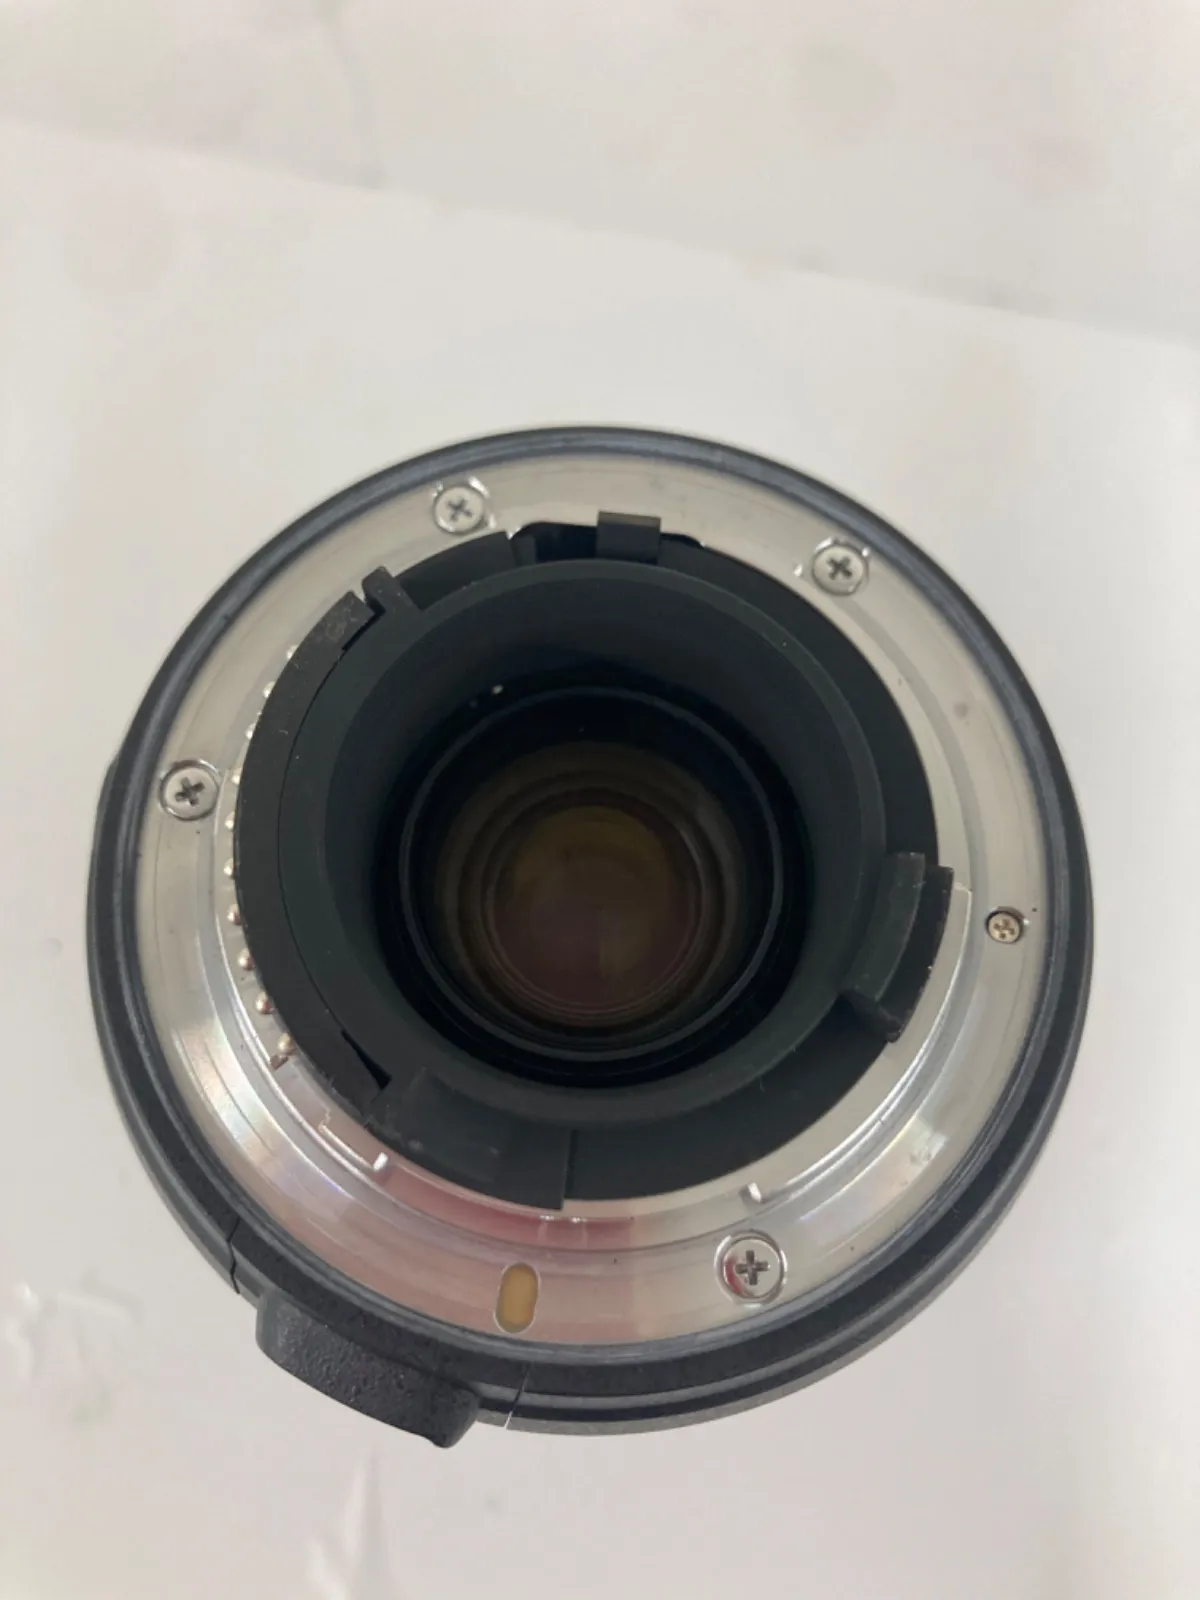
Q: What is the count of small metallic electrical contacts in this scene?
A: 10